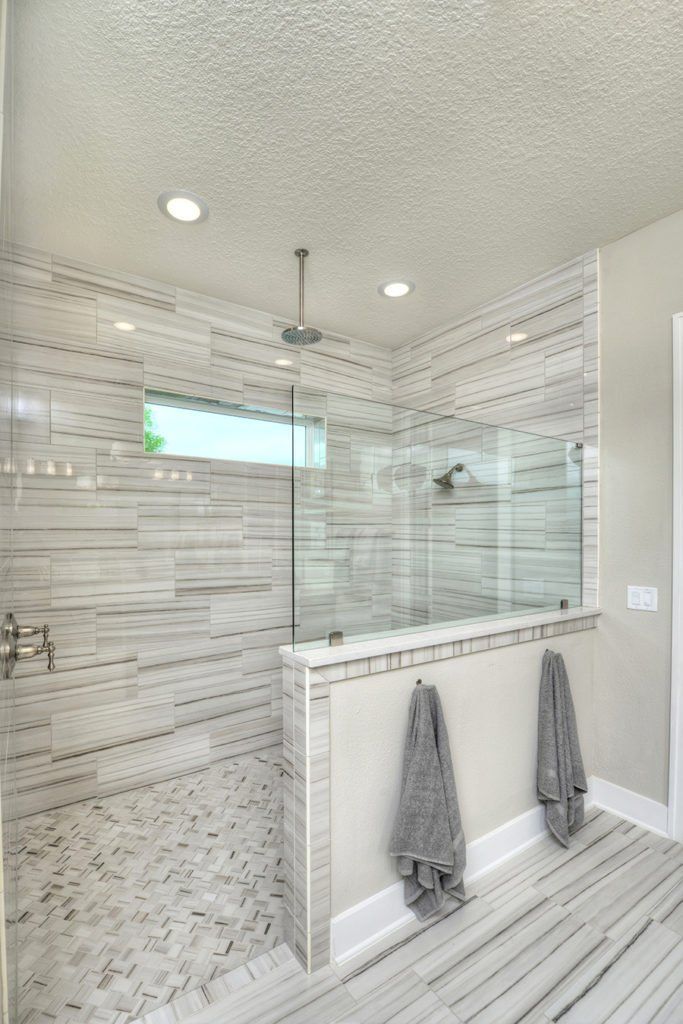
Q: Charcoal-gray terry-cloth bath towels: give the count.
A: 2